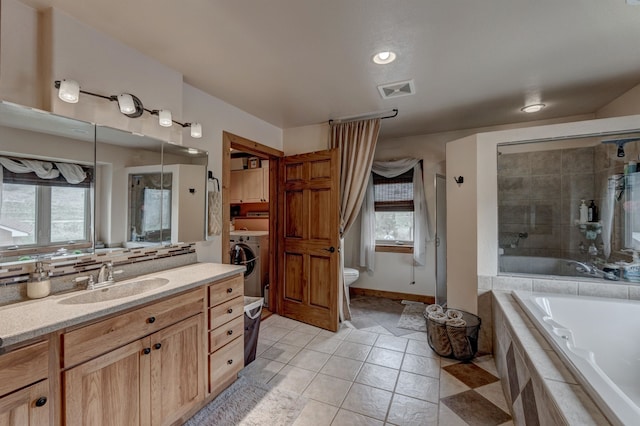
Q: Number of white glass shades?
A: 4